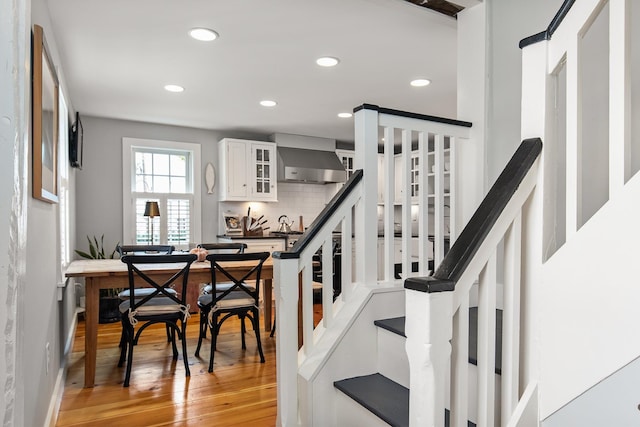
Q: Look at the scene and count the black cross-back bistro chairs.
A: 4